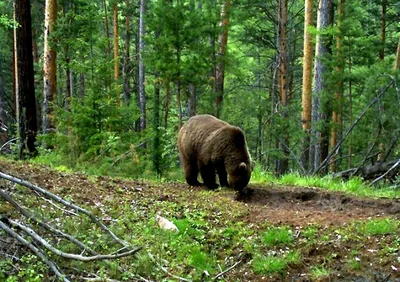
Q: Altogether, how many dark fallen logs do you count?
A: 1